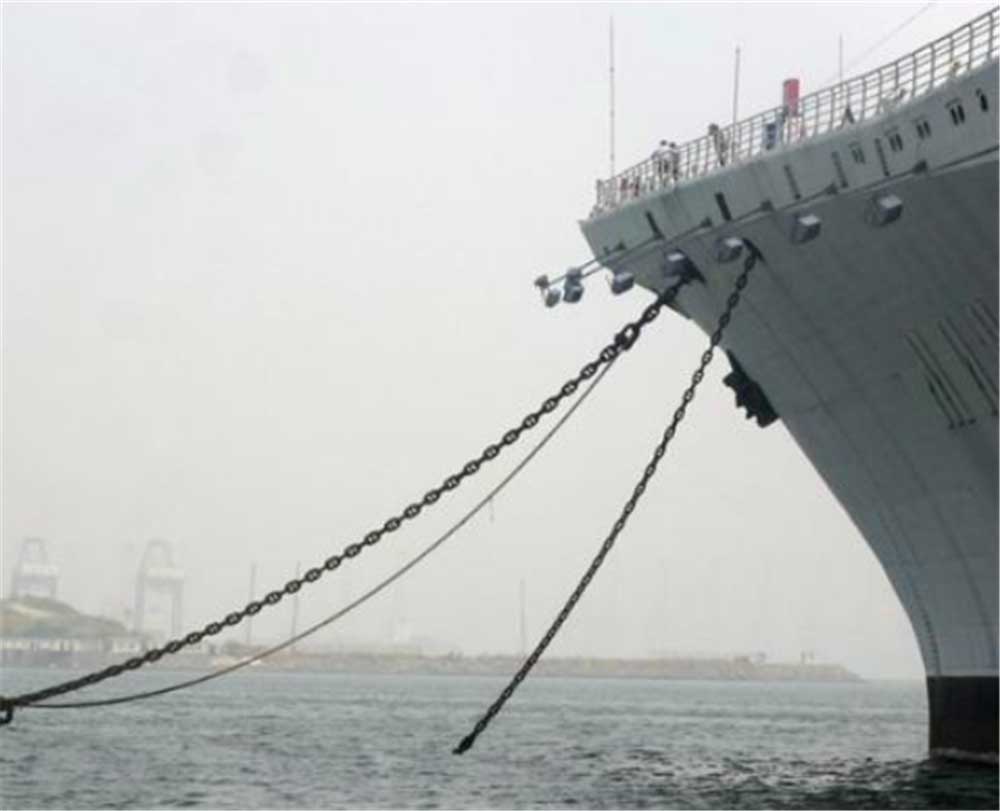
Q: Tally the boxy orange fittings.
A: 0